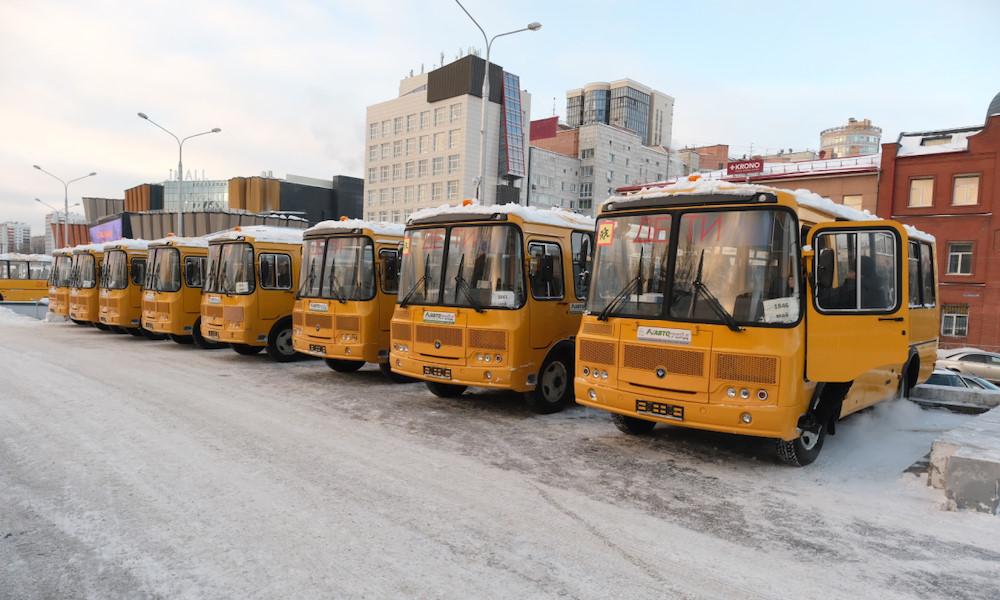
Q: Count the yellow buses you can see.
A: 9